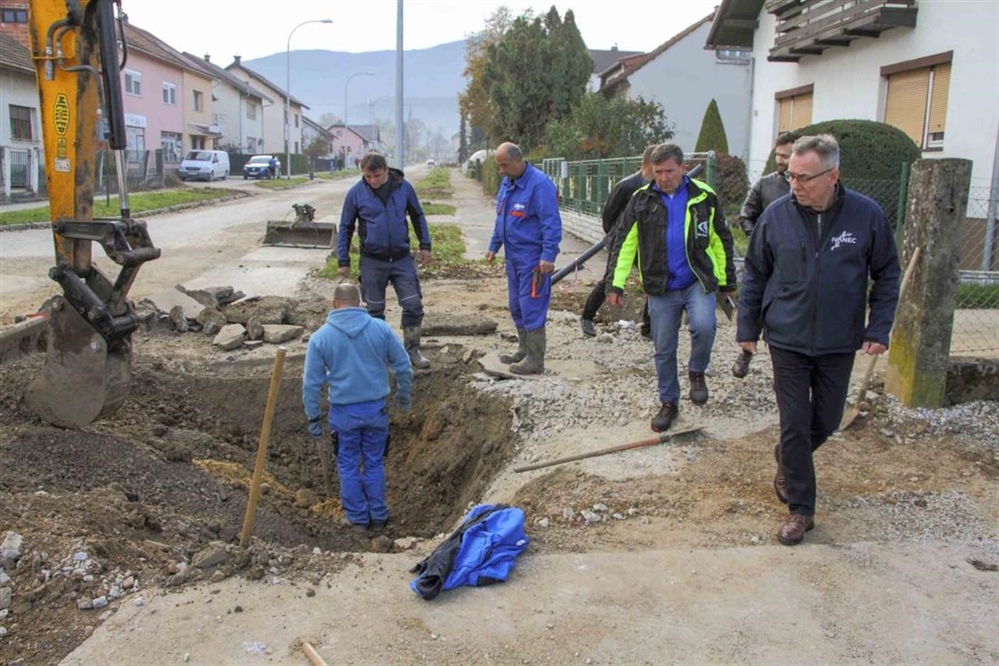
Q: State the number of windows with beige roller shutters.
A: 2